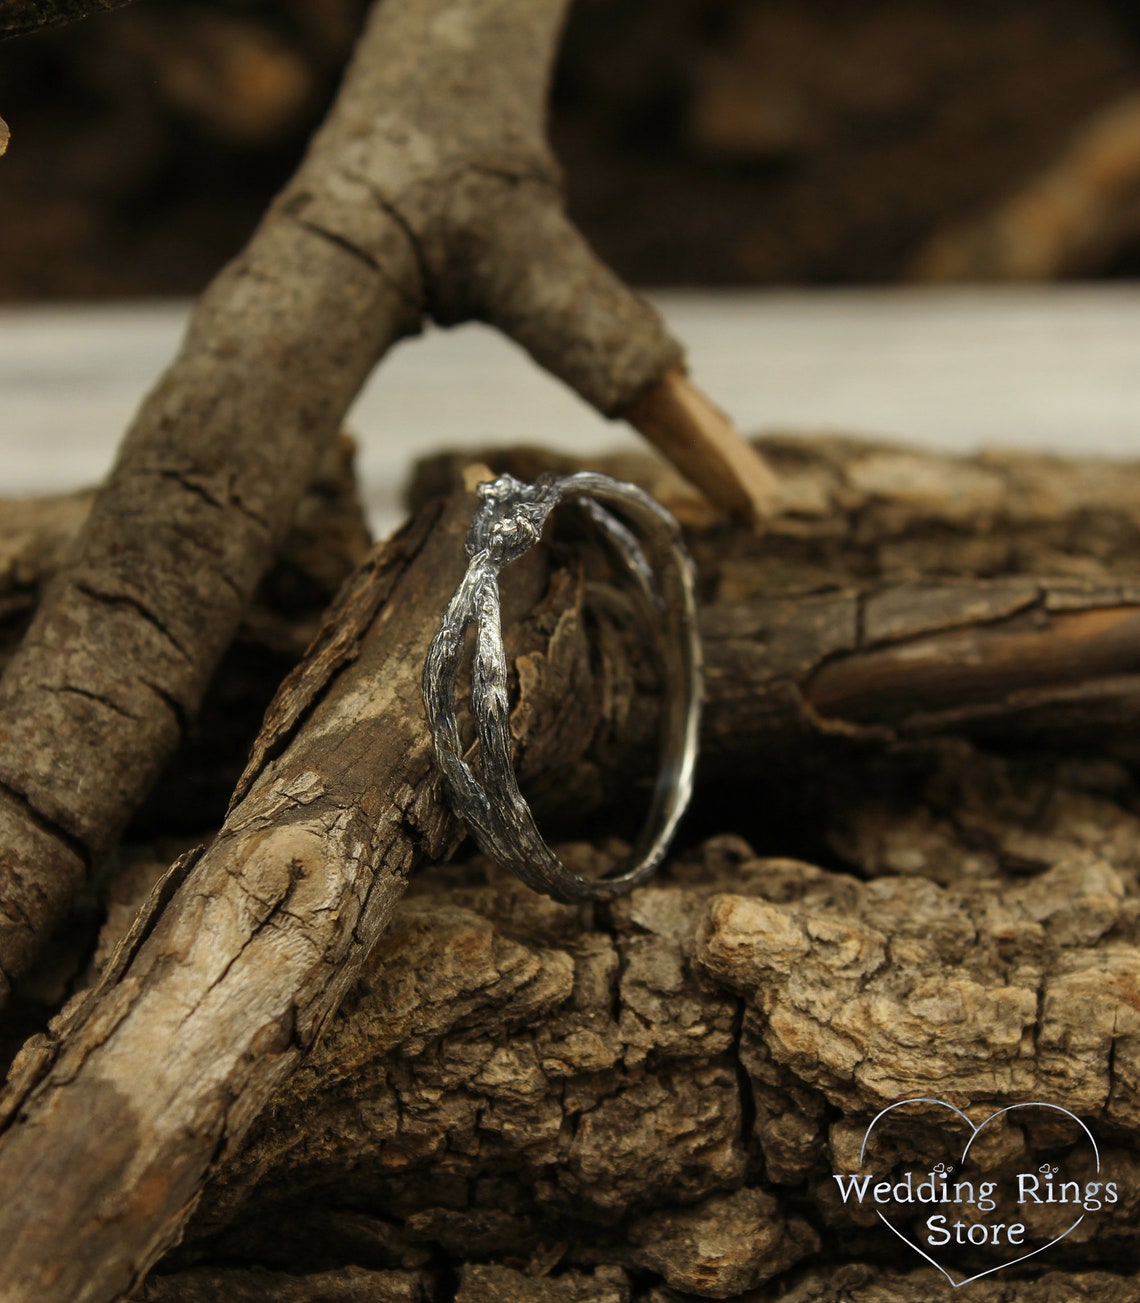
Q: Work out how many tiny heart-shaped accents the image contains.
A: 4